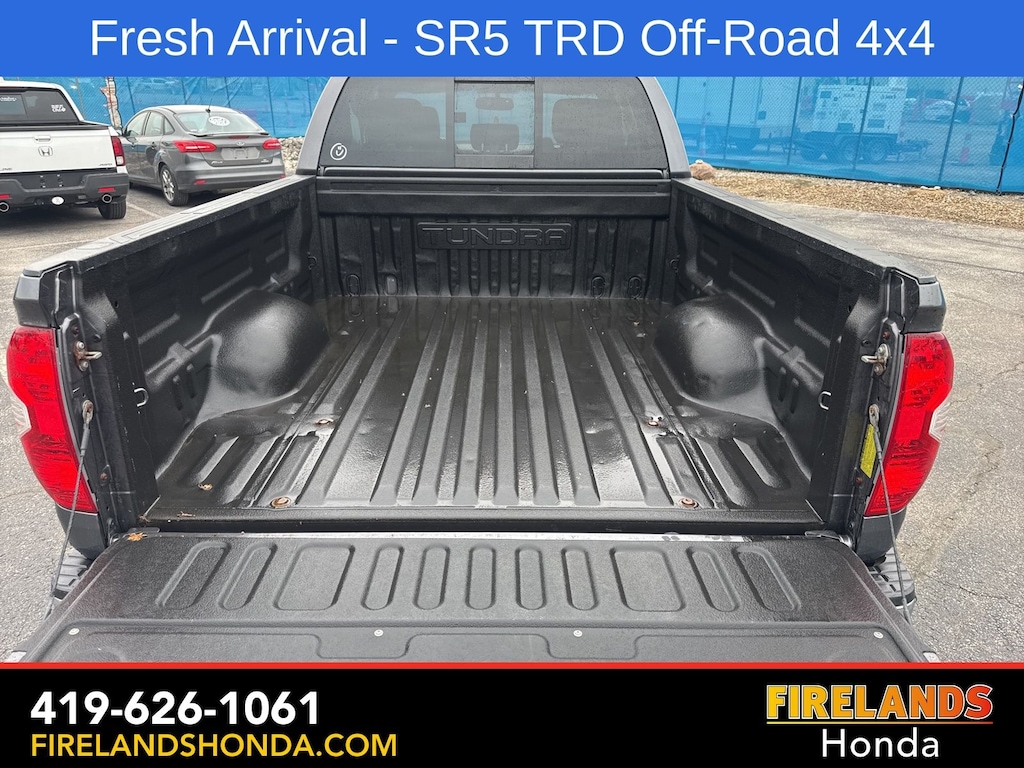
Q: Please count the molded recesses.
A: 11